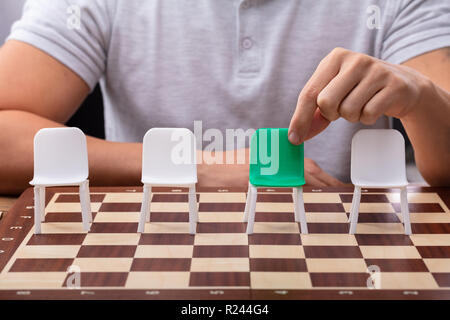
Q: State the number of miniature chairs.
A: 4